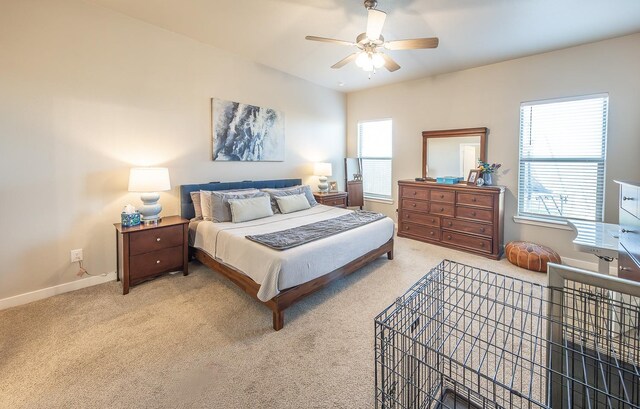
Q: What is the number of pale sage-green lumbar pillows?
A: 2